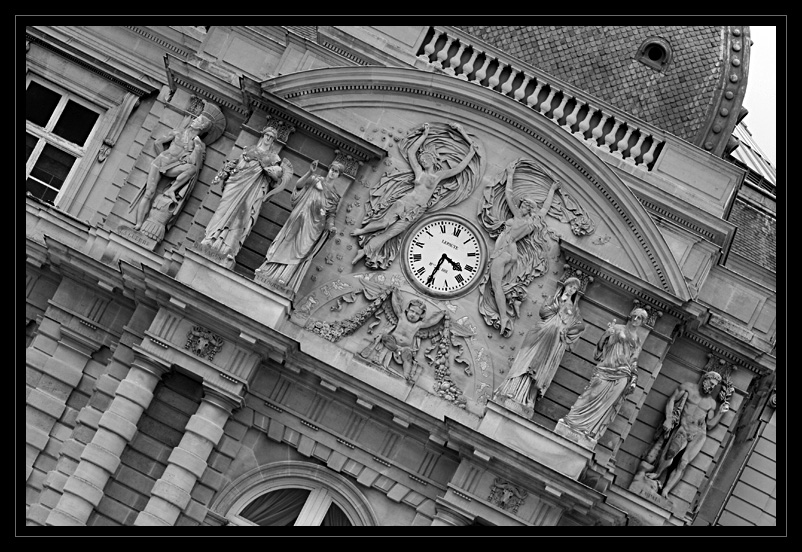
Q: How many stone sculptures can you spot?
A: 9